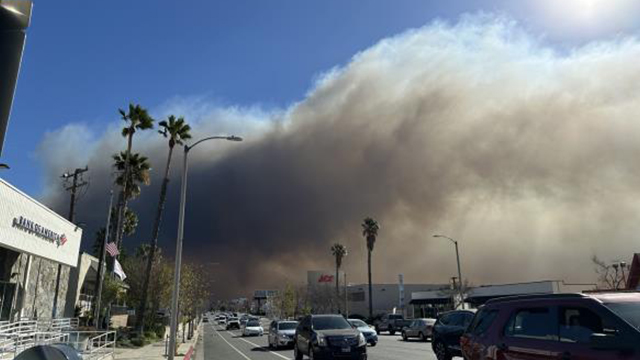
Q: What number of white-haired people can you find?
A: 0